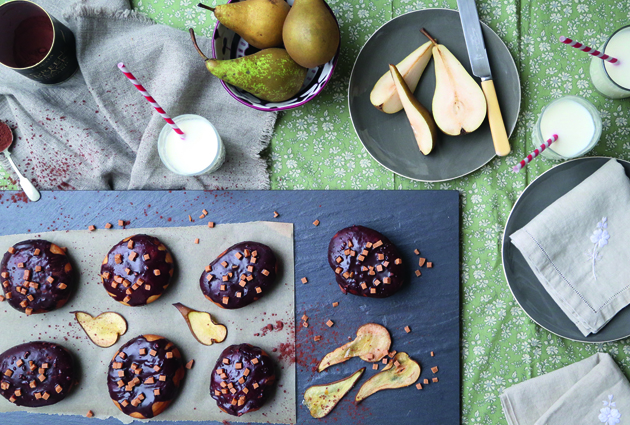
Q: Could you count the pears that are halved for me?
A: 1